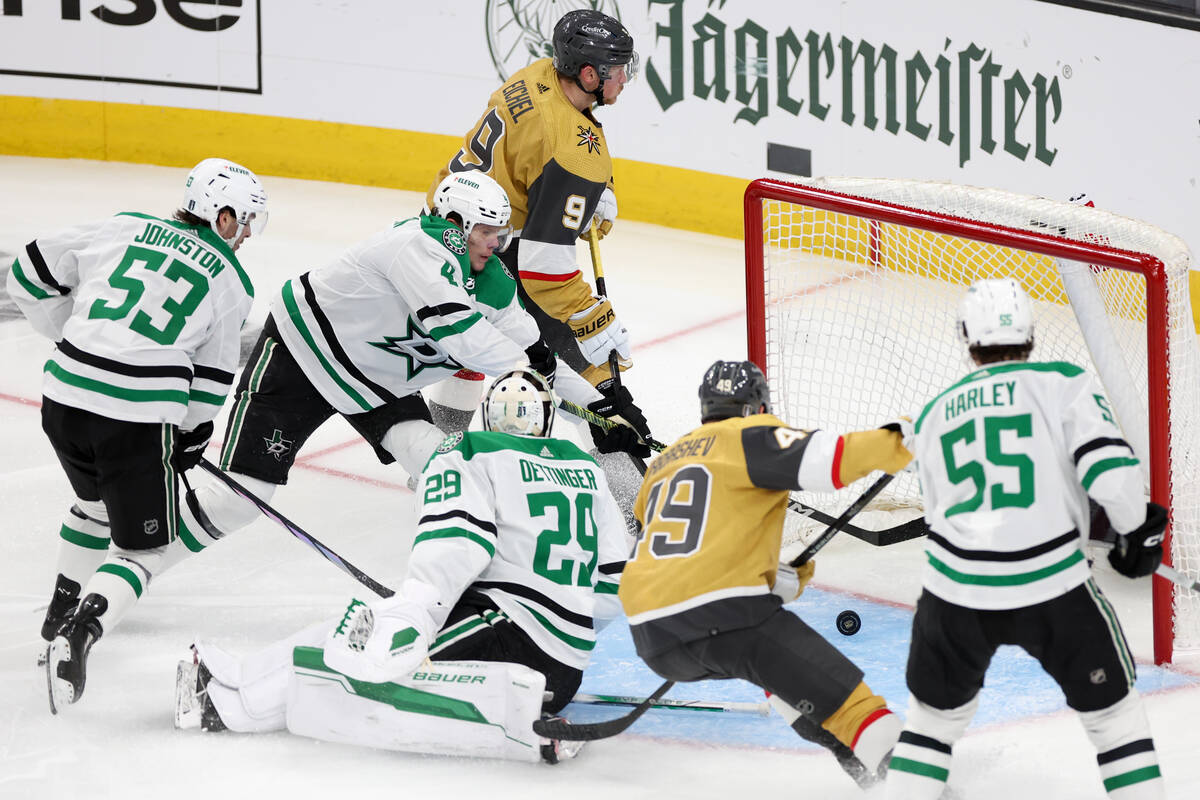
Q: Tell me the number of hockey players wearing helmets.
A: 6